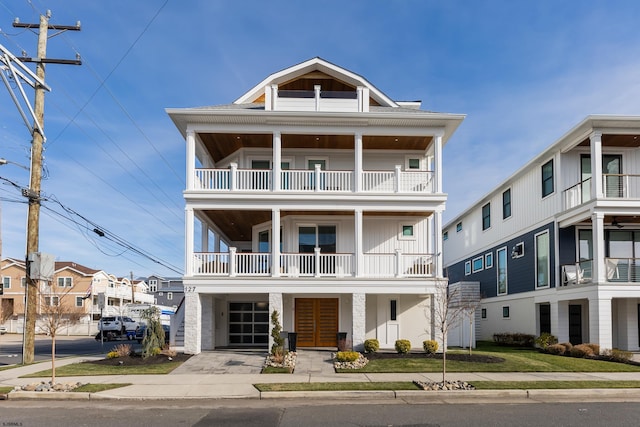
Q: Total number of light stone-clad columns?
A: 4